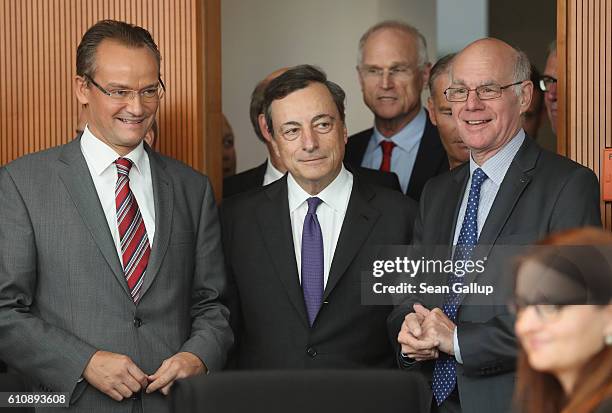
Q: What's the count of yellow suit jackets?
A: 0